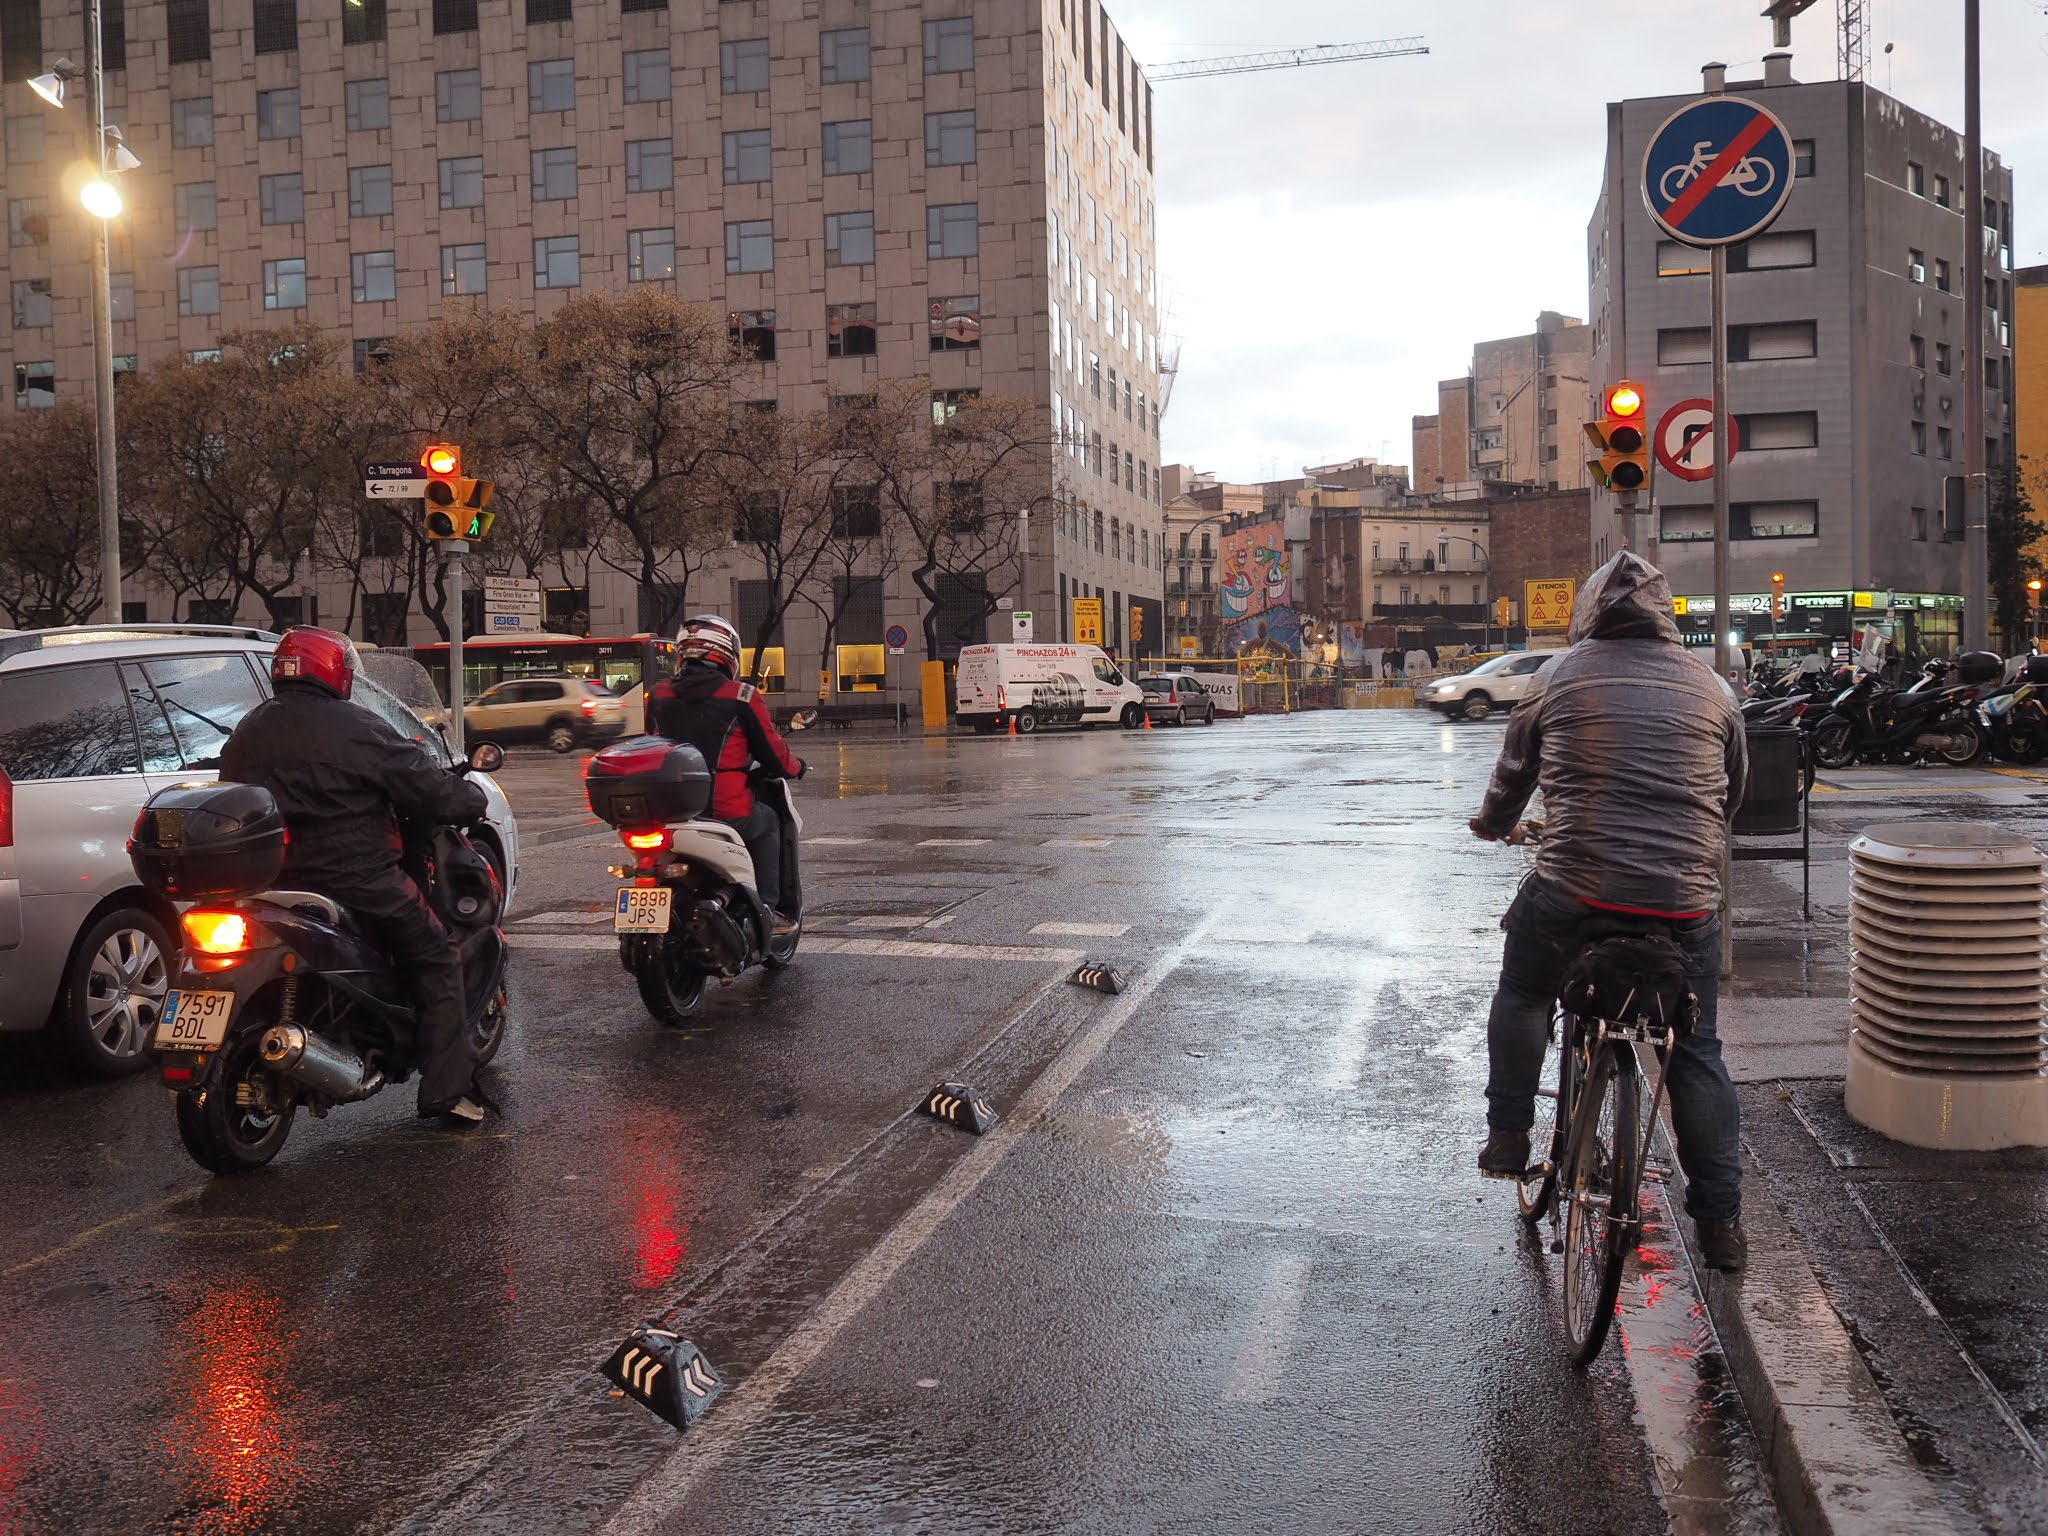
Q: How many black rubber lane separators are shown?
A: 3